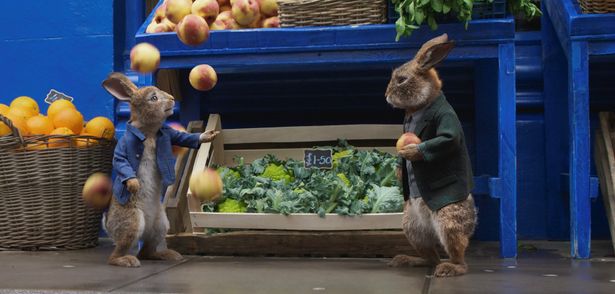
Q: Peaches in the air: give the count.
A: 6